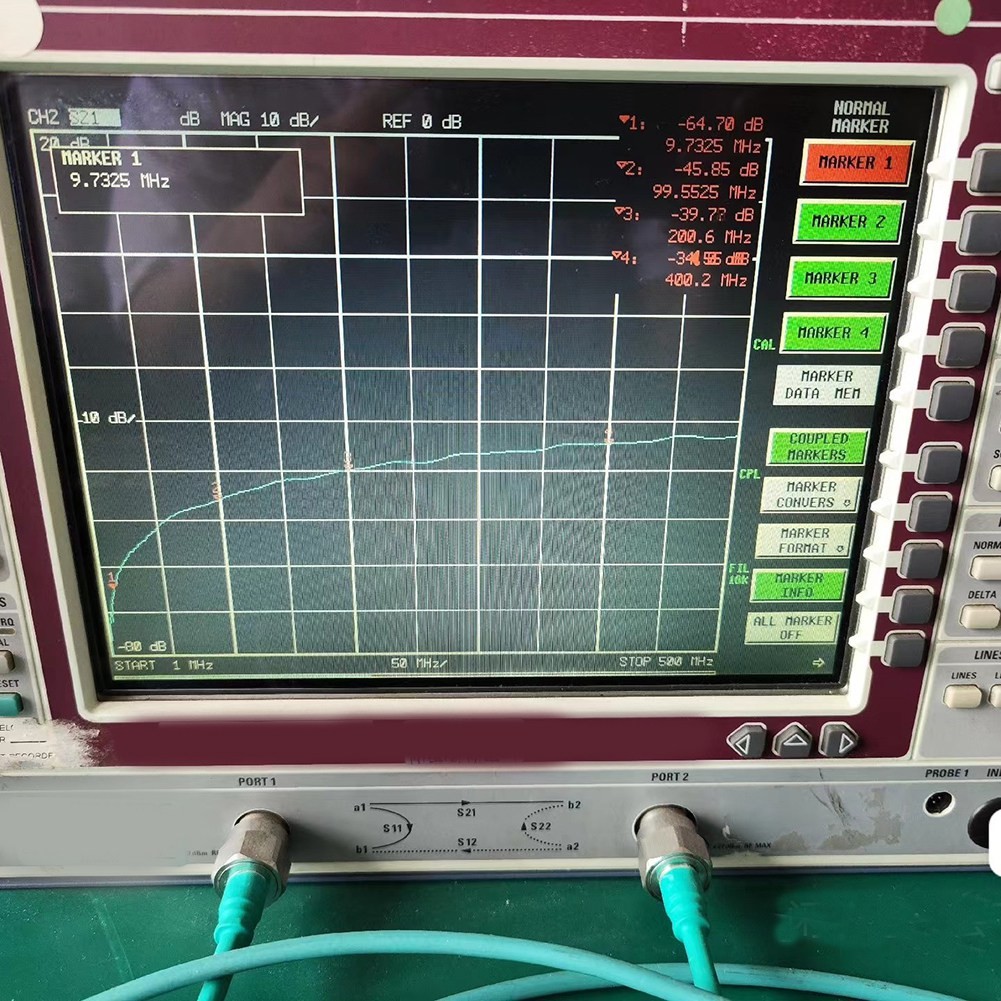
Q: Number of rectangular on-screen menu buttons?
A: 10